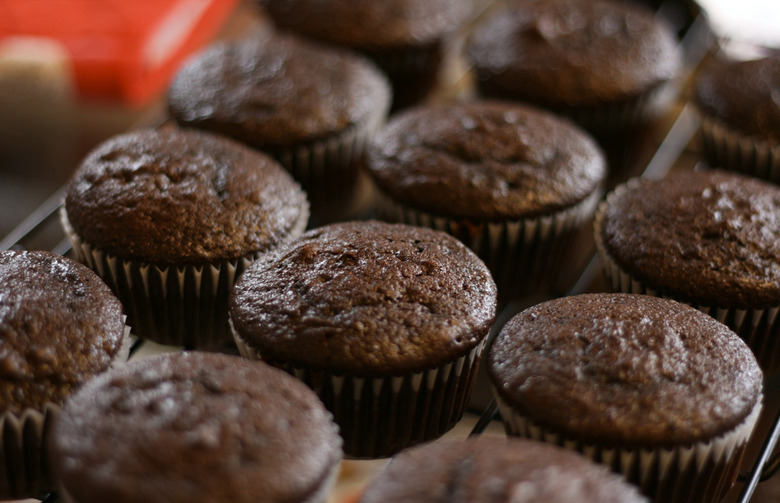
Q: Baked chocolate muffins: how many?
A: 12